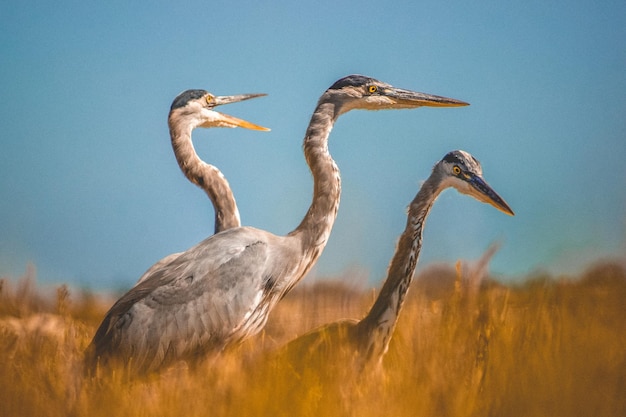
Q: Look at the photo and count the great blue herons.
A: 3